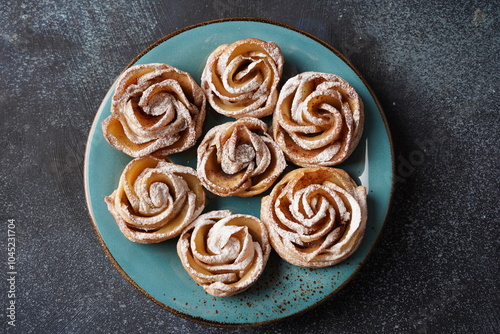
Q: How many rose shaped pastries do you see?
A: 7